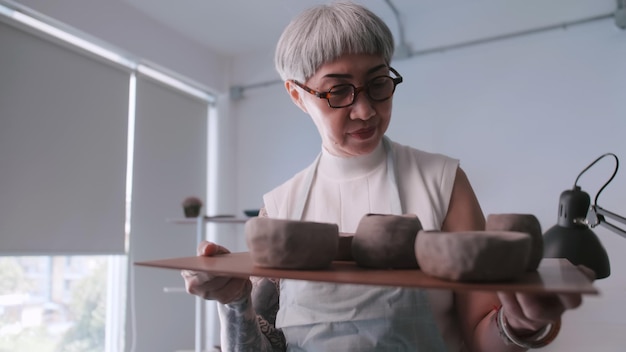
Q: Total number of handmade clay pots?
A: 5